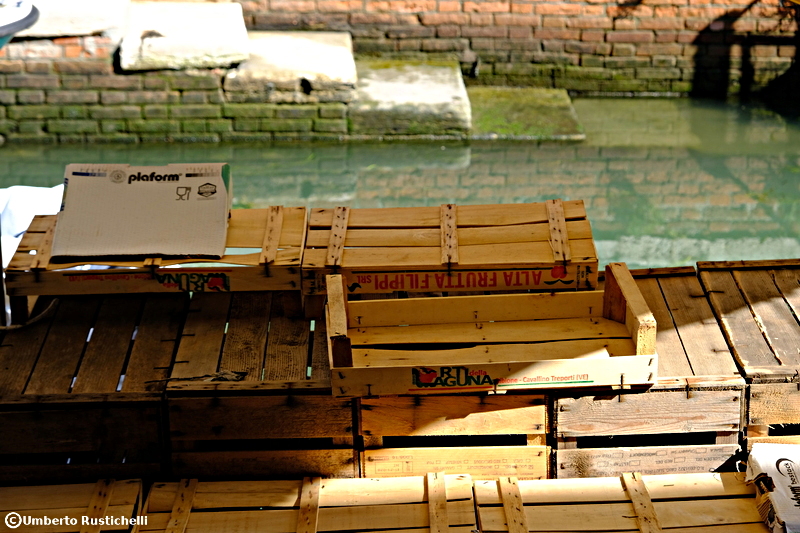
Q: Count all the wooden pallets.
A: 11